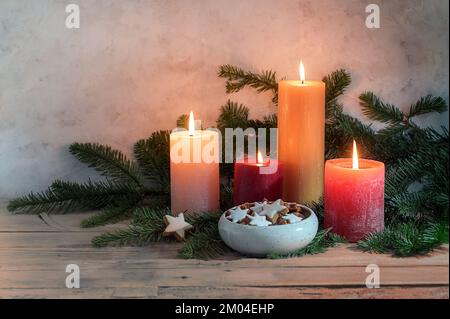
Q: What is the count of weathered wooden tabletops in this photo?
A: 1